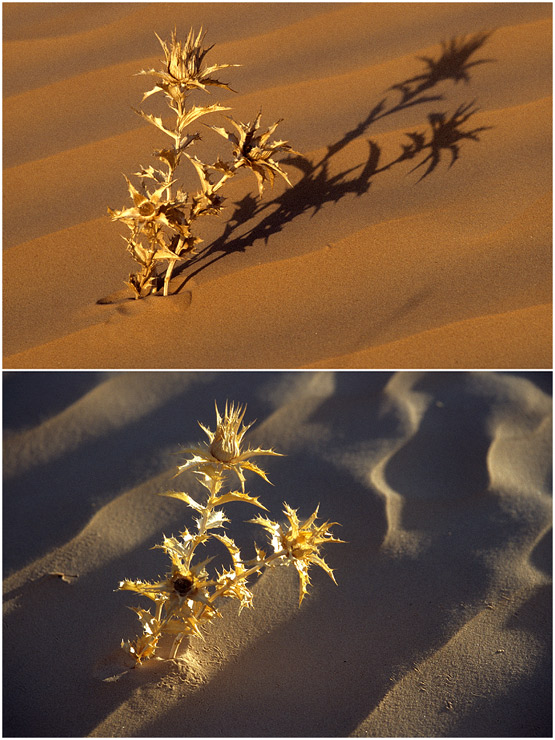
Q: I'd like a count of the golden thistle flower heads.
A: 6